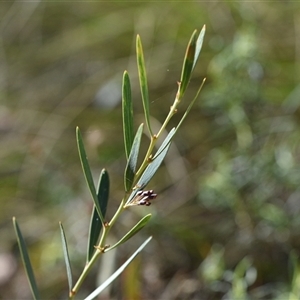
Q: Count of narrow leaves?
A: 13